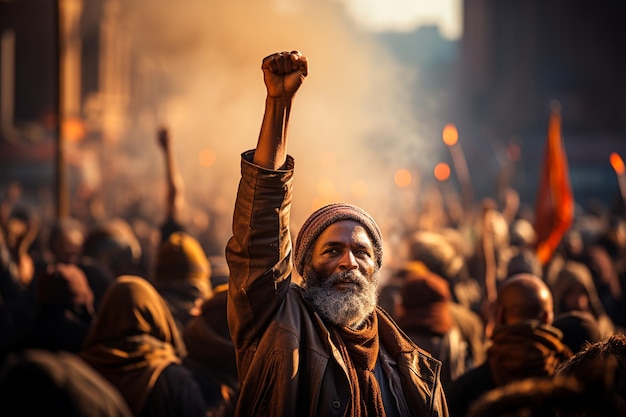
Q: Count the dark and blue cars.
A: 0